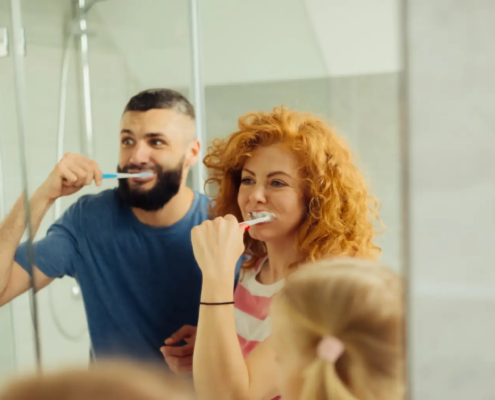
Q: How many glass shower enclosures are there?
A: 1